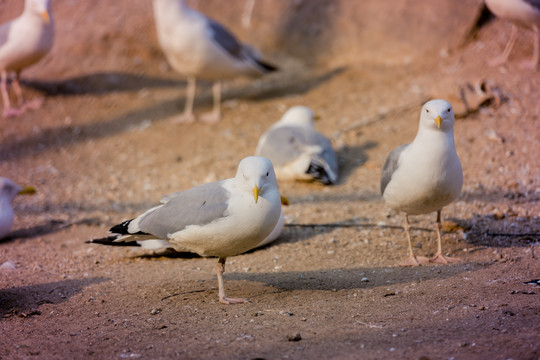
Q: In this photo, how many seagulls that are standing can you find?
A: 5